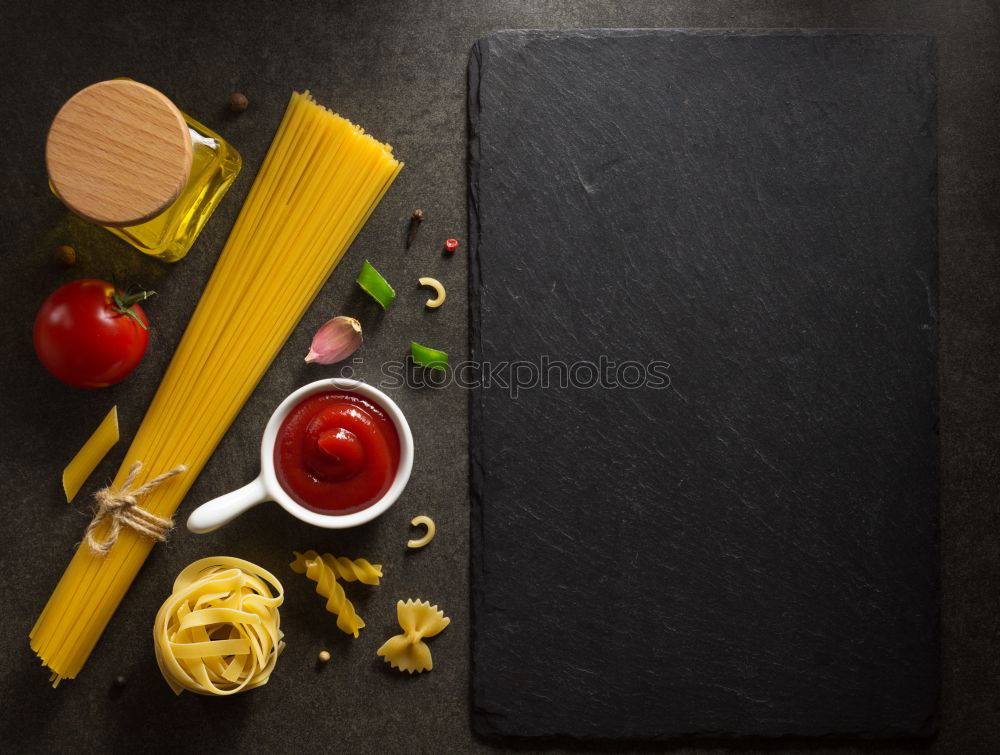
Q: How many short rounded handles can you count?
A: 1